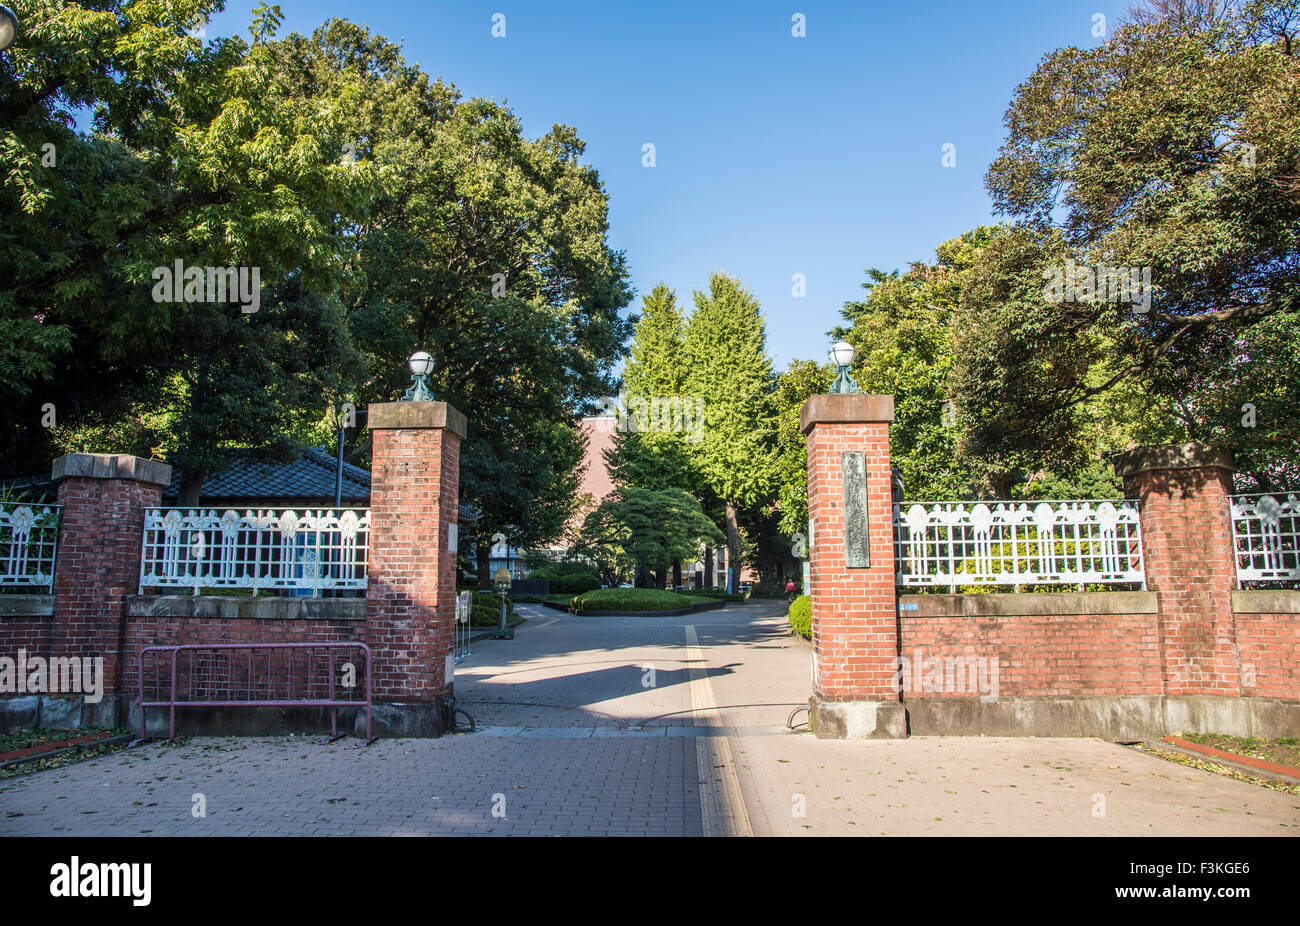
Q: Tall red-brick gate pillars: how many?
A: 2